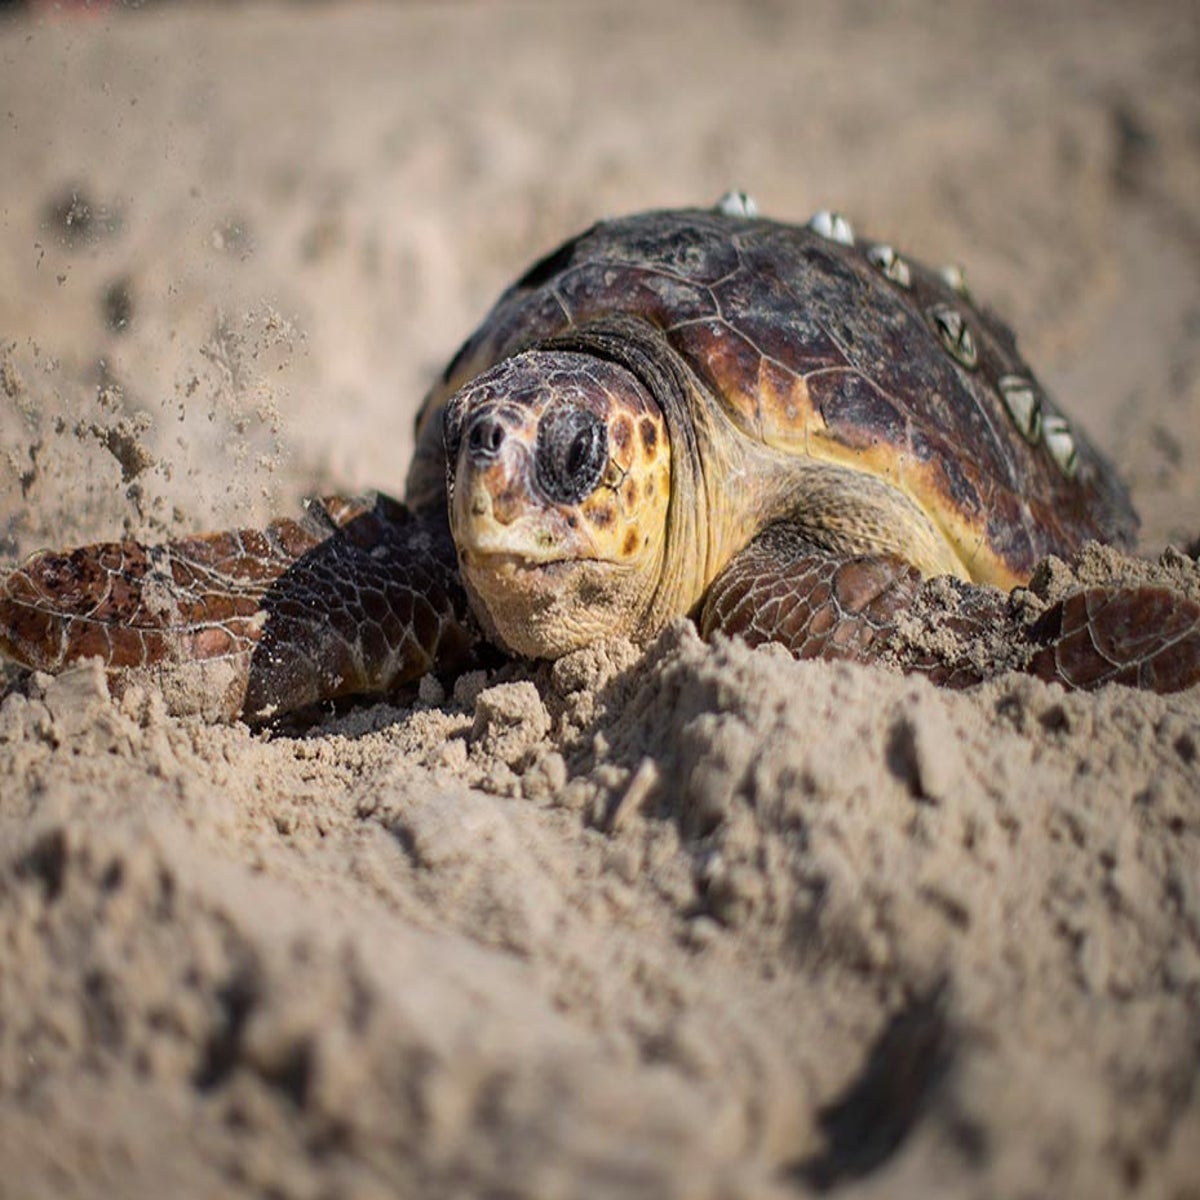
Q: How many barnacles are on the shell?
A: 7